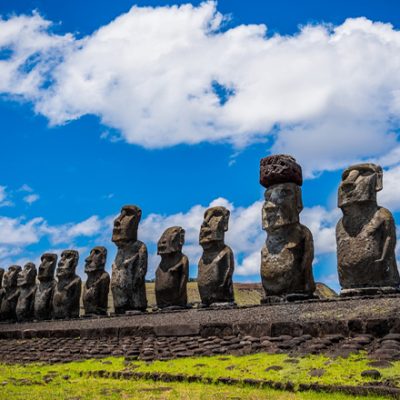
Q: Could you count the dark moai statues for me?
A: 11